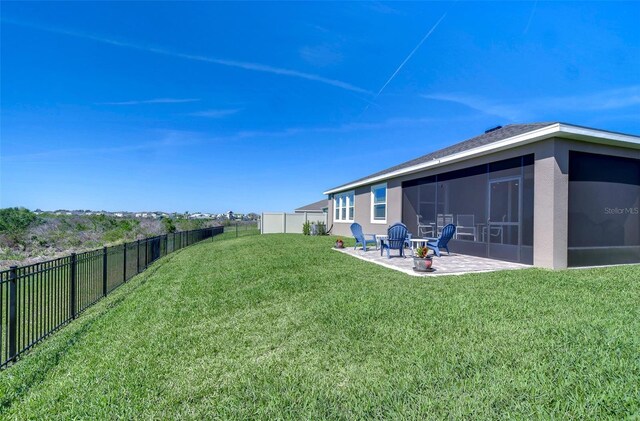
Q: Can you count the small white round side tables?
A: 2